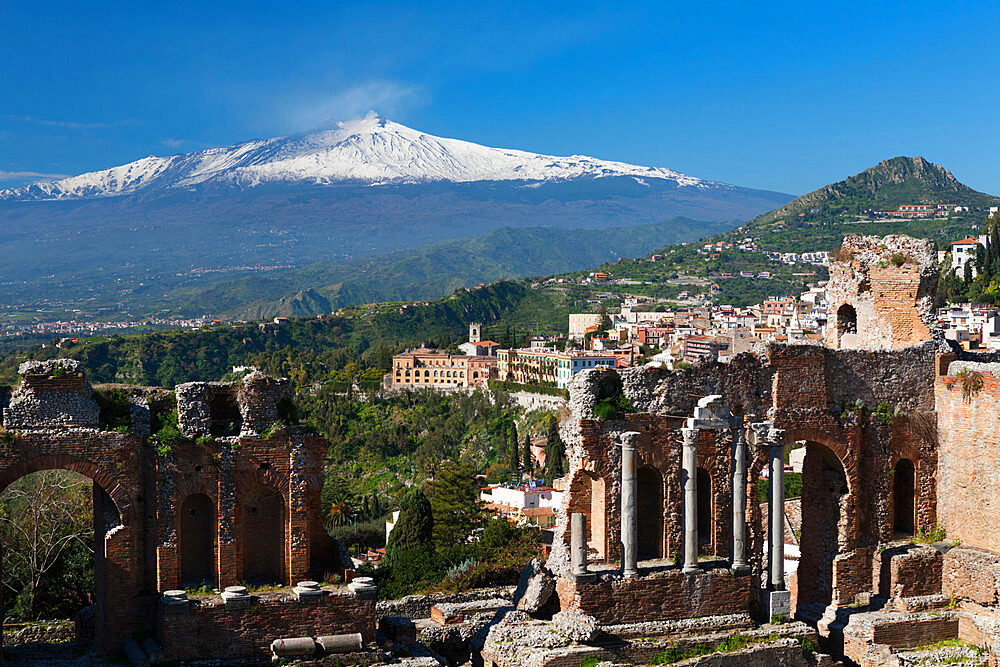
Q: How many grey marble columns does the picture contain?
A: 5